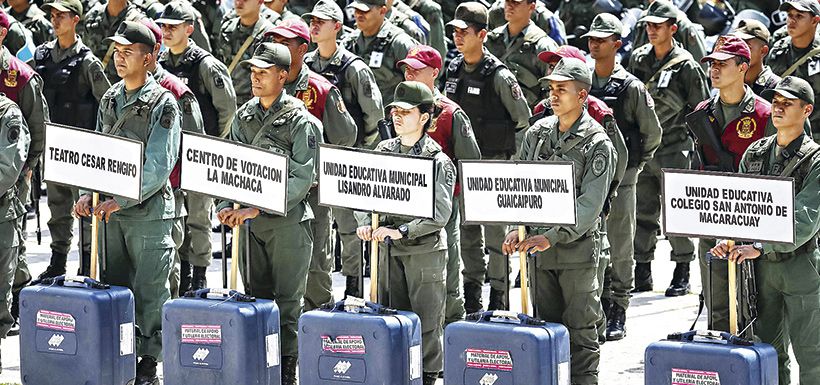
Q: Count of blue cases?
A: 5